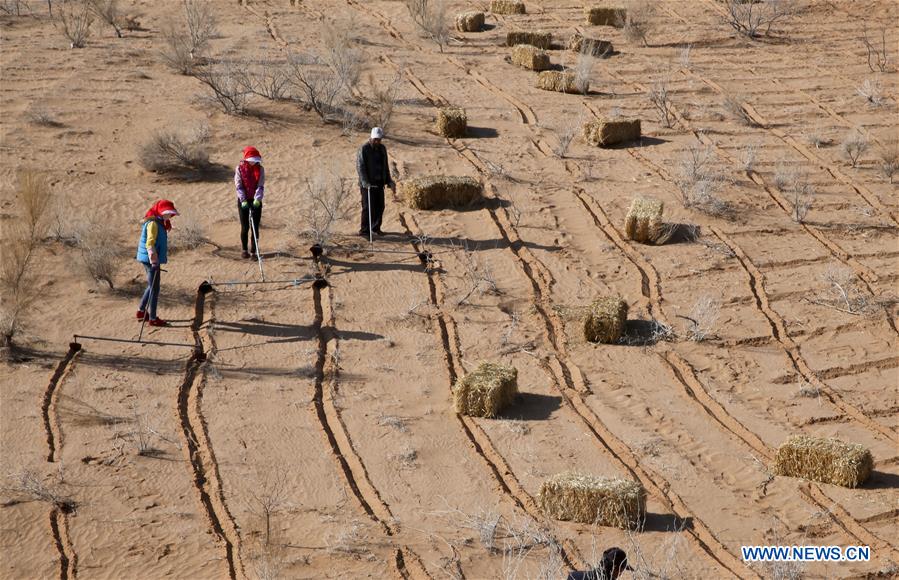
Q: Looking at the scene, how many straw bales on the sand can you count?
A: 15